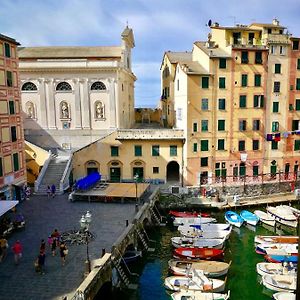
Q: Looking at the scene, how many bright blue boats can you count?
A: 2